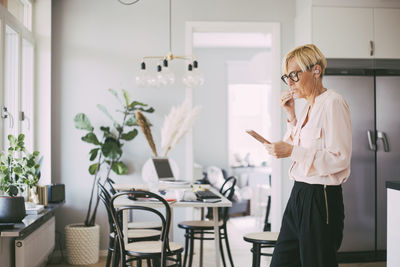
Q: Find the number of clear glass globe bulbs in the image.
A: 5